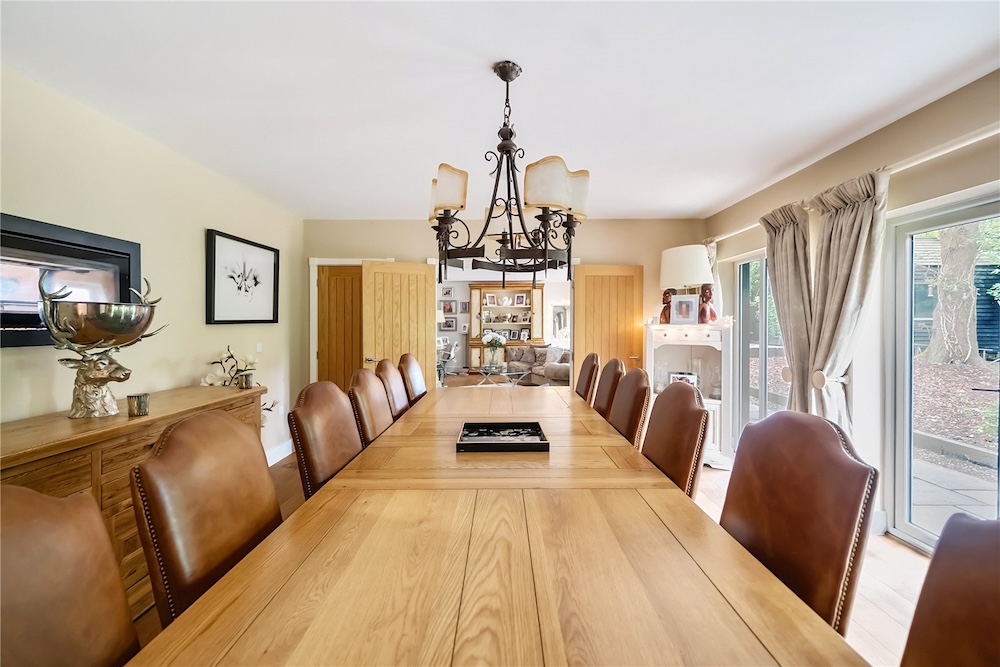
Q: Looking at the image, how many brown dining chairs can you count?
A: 12